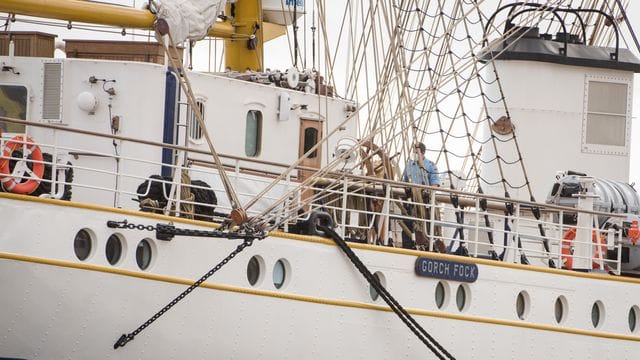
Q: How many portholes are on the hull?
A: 12